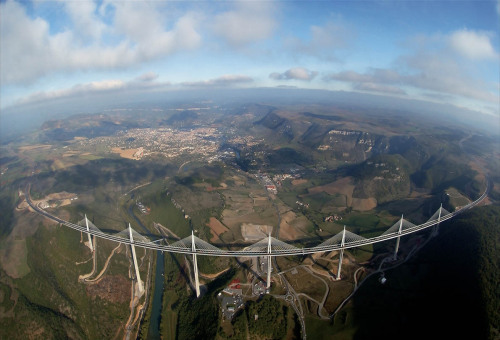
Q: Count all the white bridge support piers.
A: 7